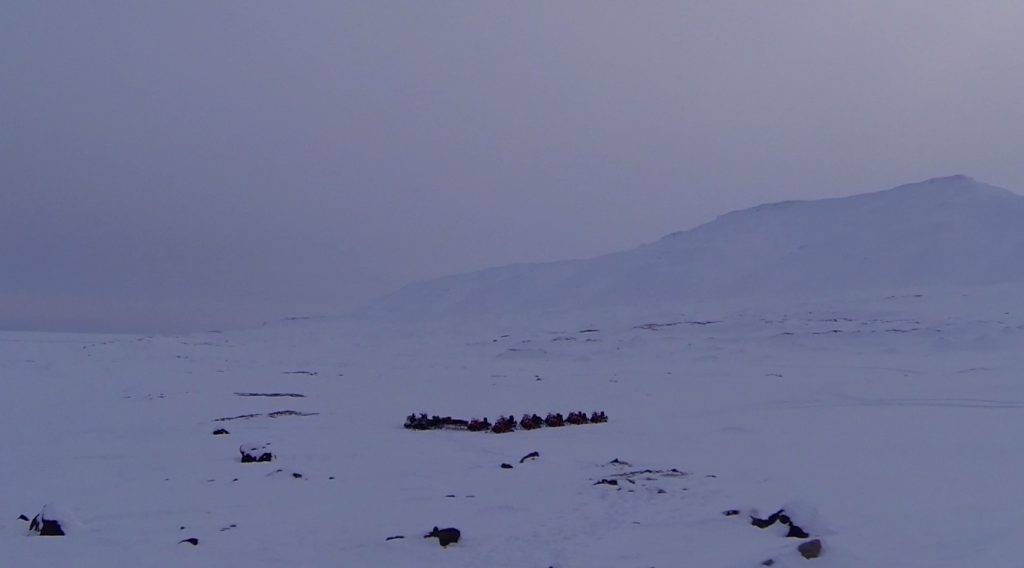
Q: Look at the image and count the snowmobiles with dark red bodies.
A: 6